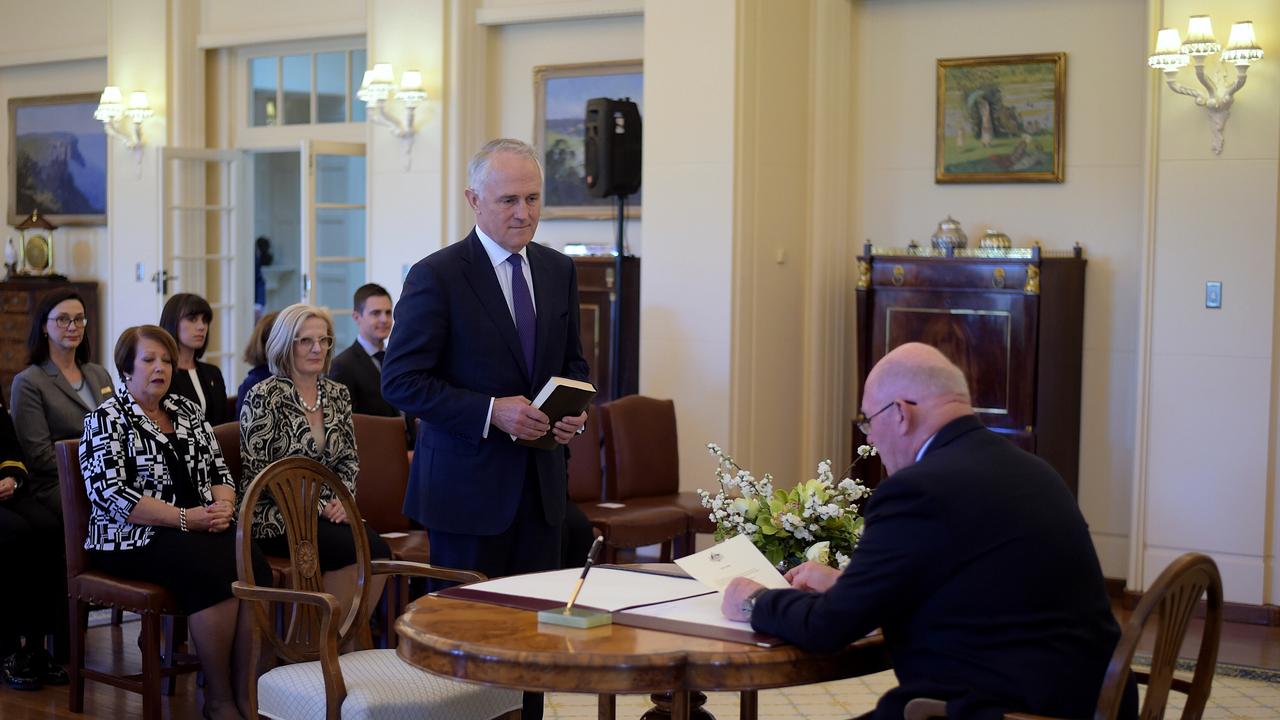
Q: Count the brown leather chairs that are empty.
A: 3